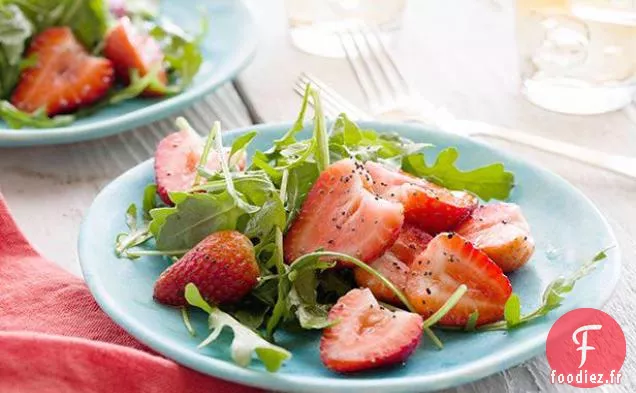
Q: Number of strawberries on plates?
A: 10